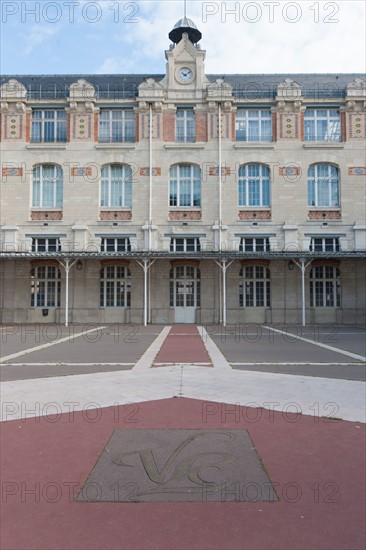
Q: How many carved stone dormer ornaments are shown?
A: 6